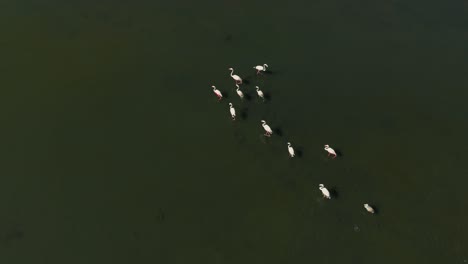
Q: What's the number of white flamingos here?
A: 11